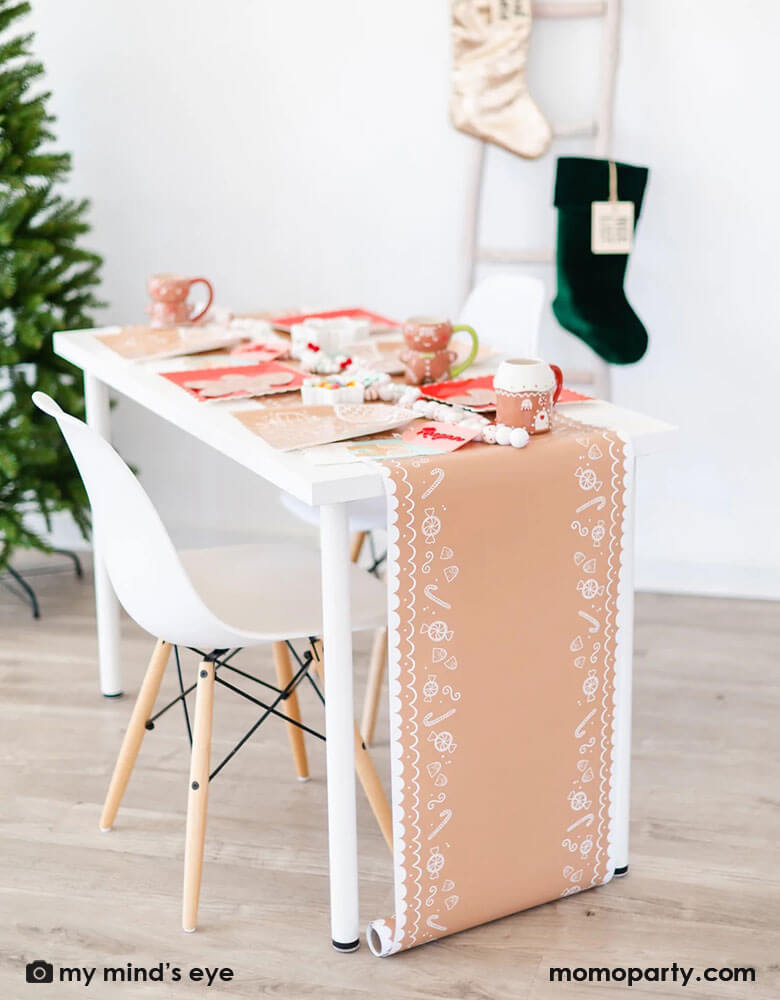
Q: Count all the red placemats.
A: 3